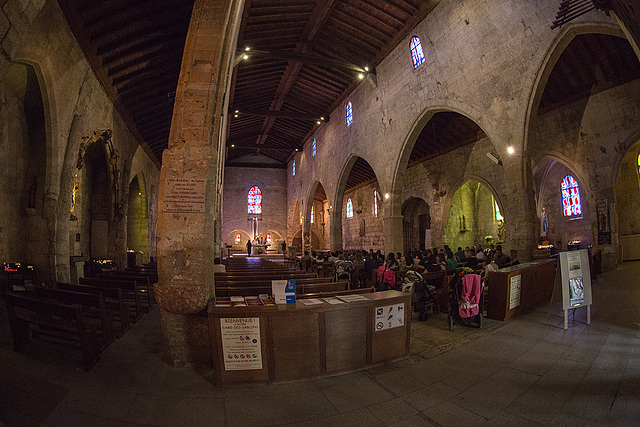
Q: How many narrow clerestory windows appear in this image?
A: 4